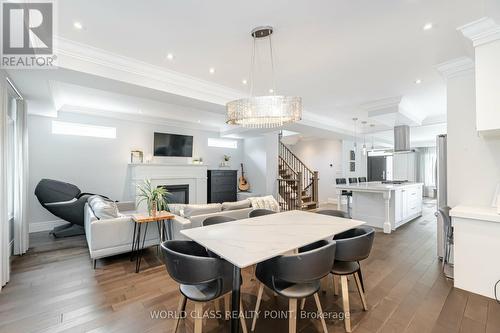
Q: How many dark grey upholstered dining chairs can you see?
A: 6